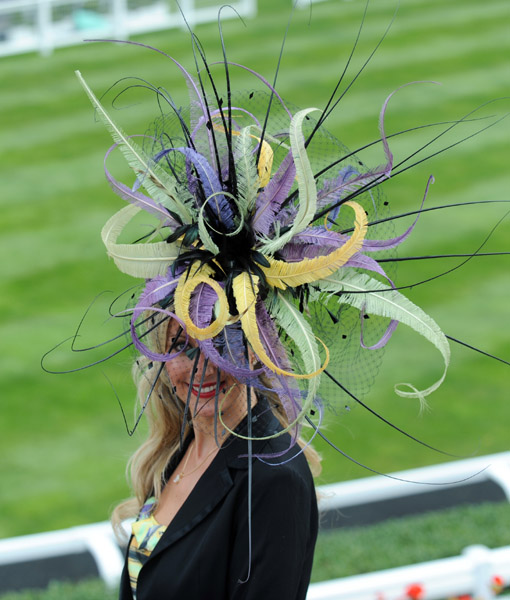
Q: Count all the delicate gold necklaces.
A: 1